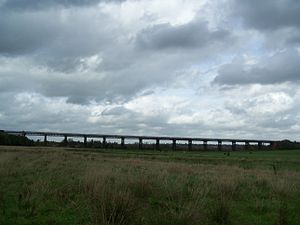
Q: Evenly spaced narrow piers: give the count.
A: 14